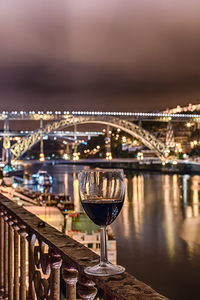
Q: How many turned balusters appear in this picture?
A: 8